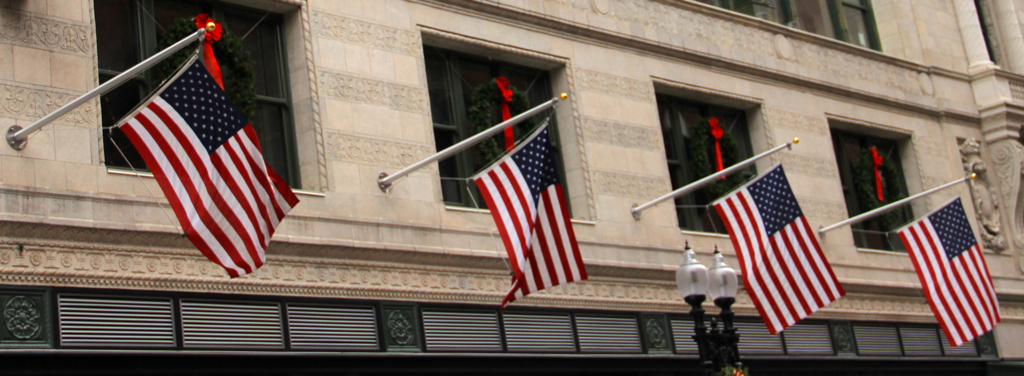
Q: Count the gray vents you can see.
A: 12